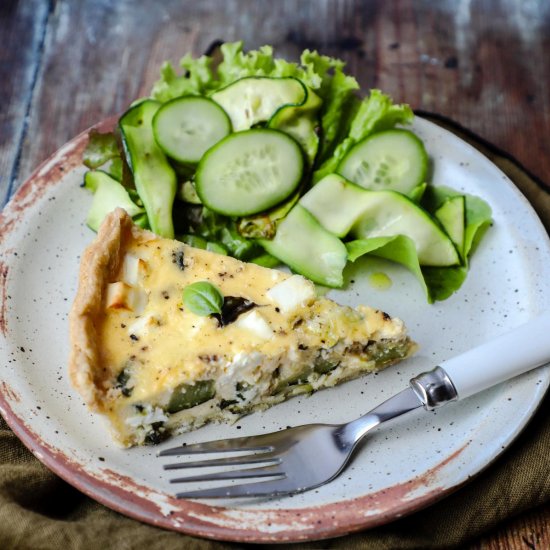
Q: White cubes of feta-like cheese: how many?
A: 5